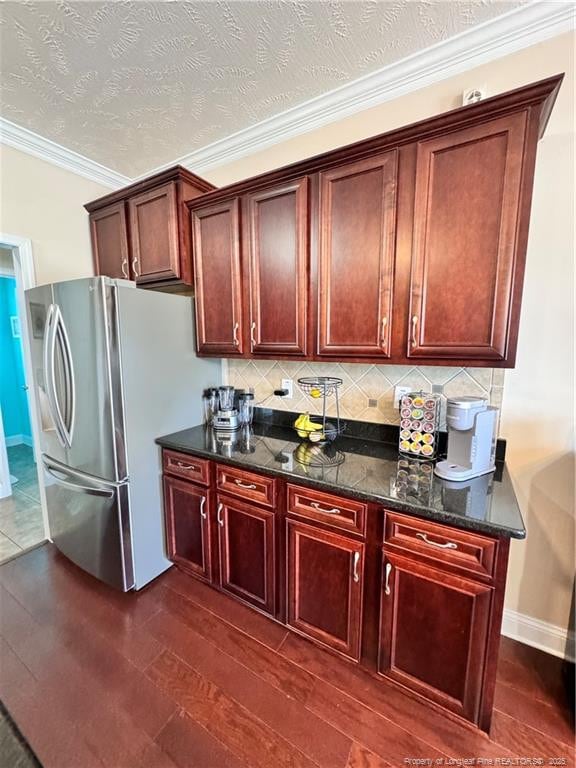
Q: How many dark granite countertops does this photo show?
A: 1